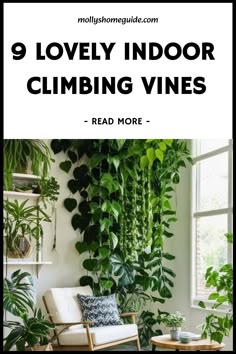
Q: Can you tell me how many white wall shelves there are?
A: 3